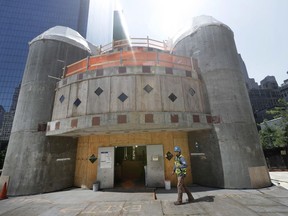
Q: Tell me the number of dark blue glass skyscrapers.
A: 1